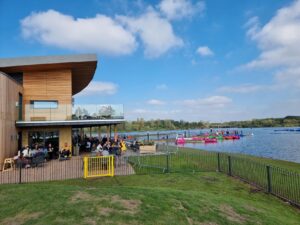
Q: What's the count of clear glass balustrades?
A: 1